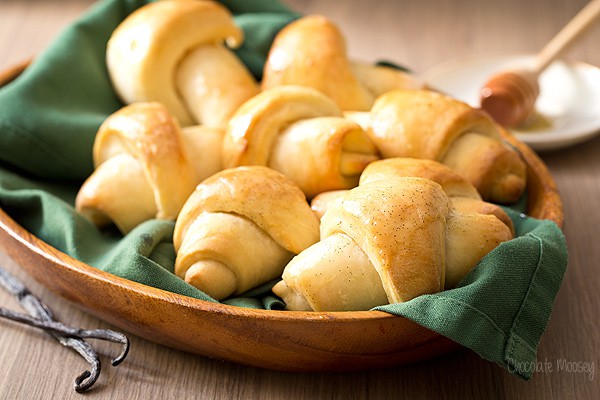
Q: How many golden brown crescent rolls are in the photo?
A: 8